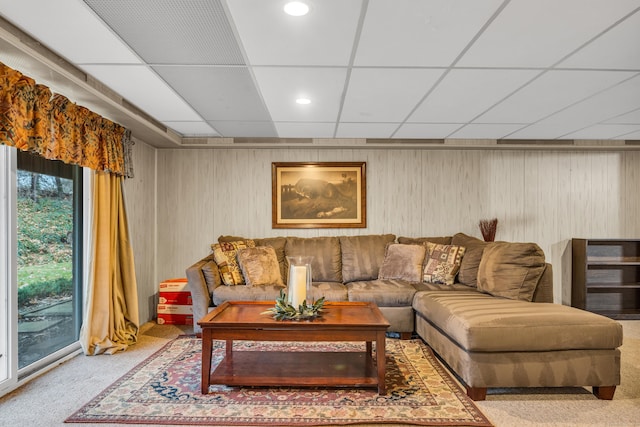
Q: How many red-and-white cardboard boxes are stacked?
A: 2